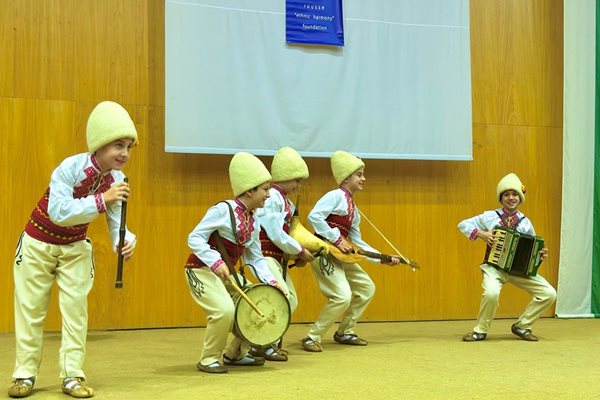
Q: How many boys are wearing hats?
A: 5